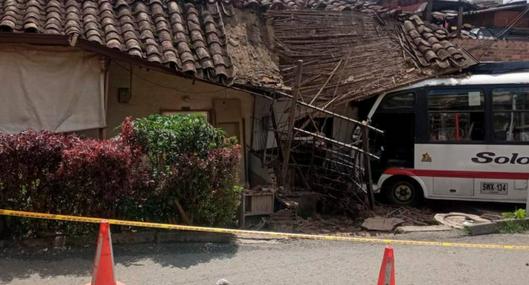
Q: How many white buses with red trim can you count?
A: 1